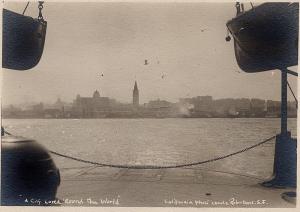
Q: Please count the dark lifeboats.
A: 2